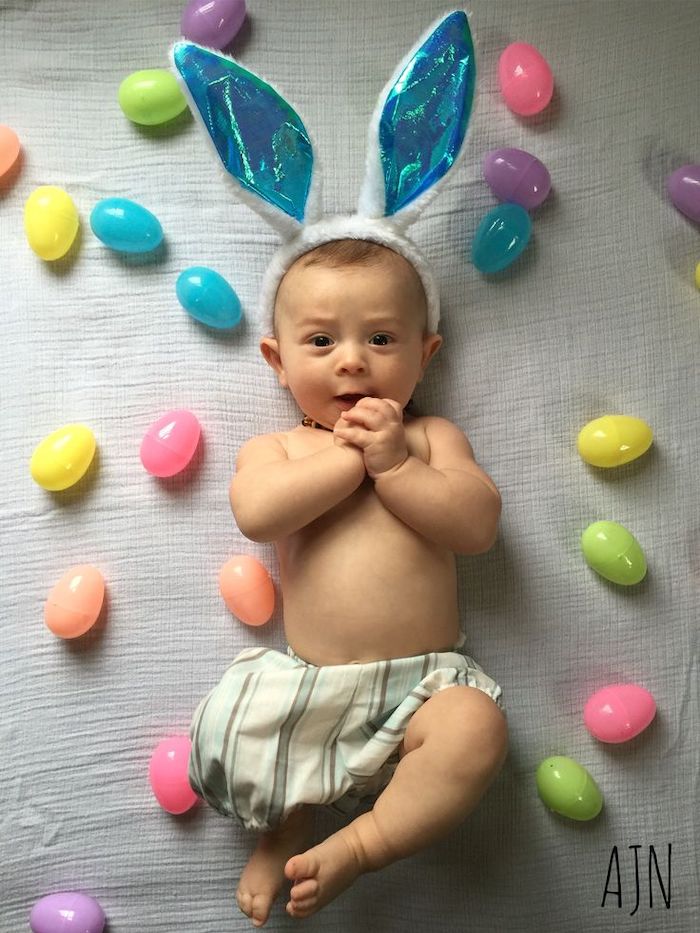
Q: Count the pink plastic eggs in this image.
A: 4